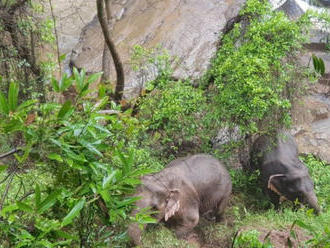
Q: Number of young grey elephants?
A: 2